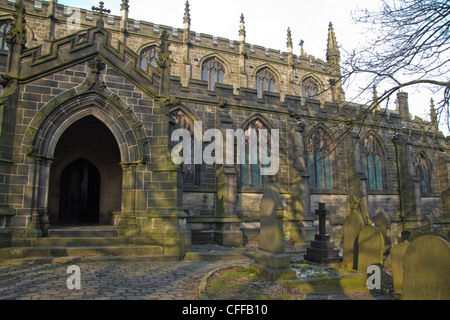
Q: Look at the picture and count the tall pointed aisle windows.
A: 5